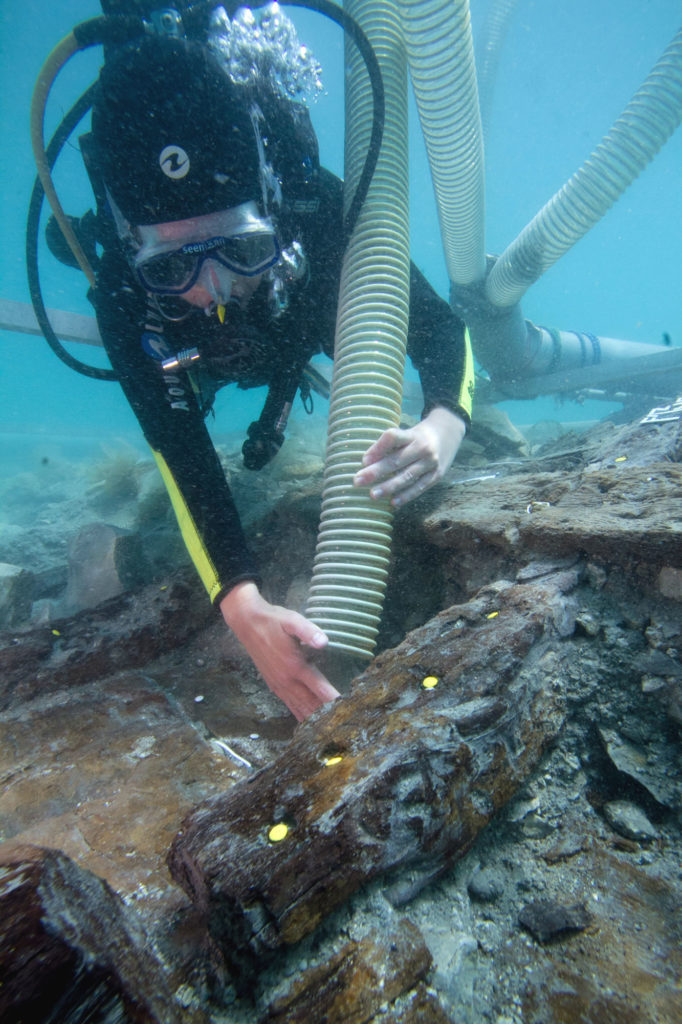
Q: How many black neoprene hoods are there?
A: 1